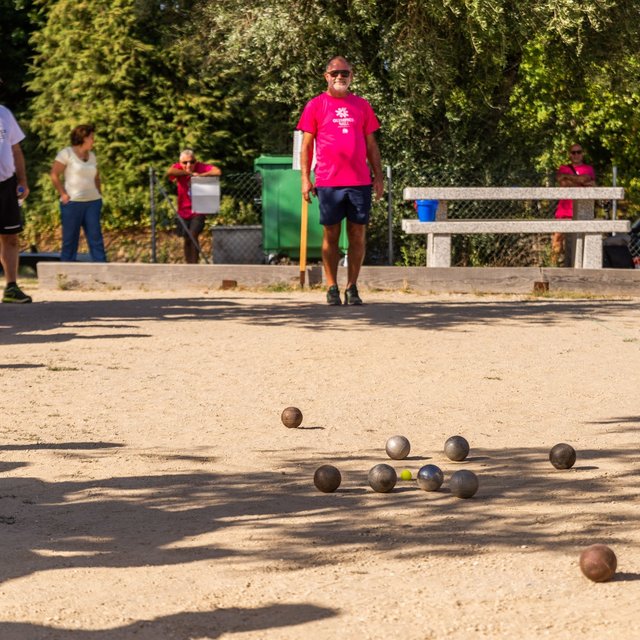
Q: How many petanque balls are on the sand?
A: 9